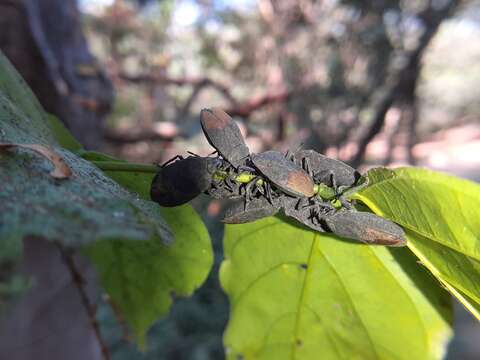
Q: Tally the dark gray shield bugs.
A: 7